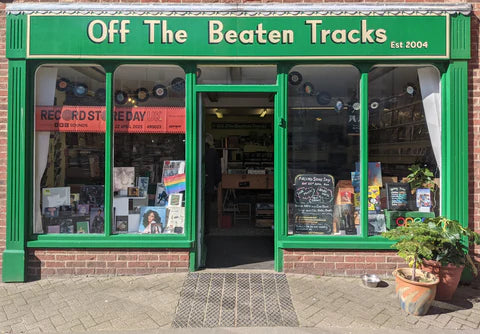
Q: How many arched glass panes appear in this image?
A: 4